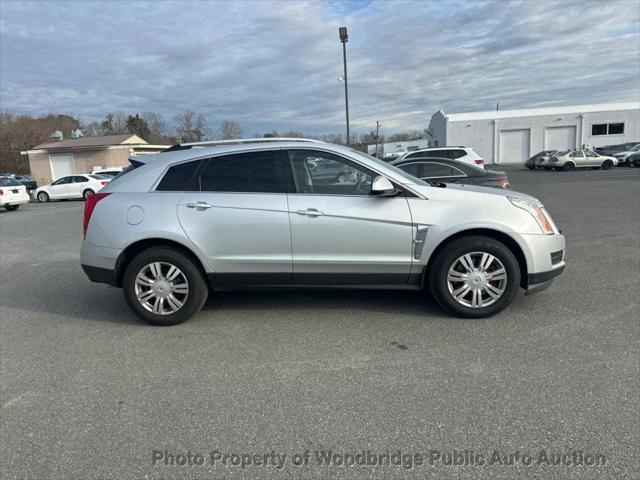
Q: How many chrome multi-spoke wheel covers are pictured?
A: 2